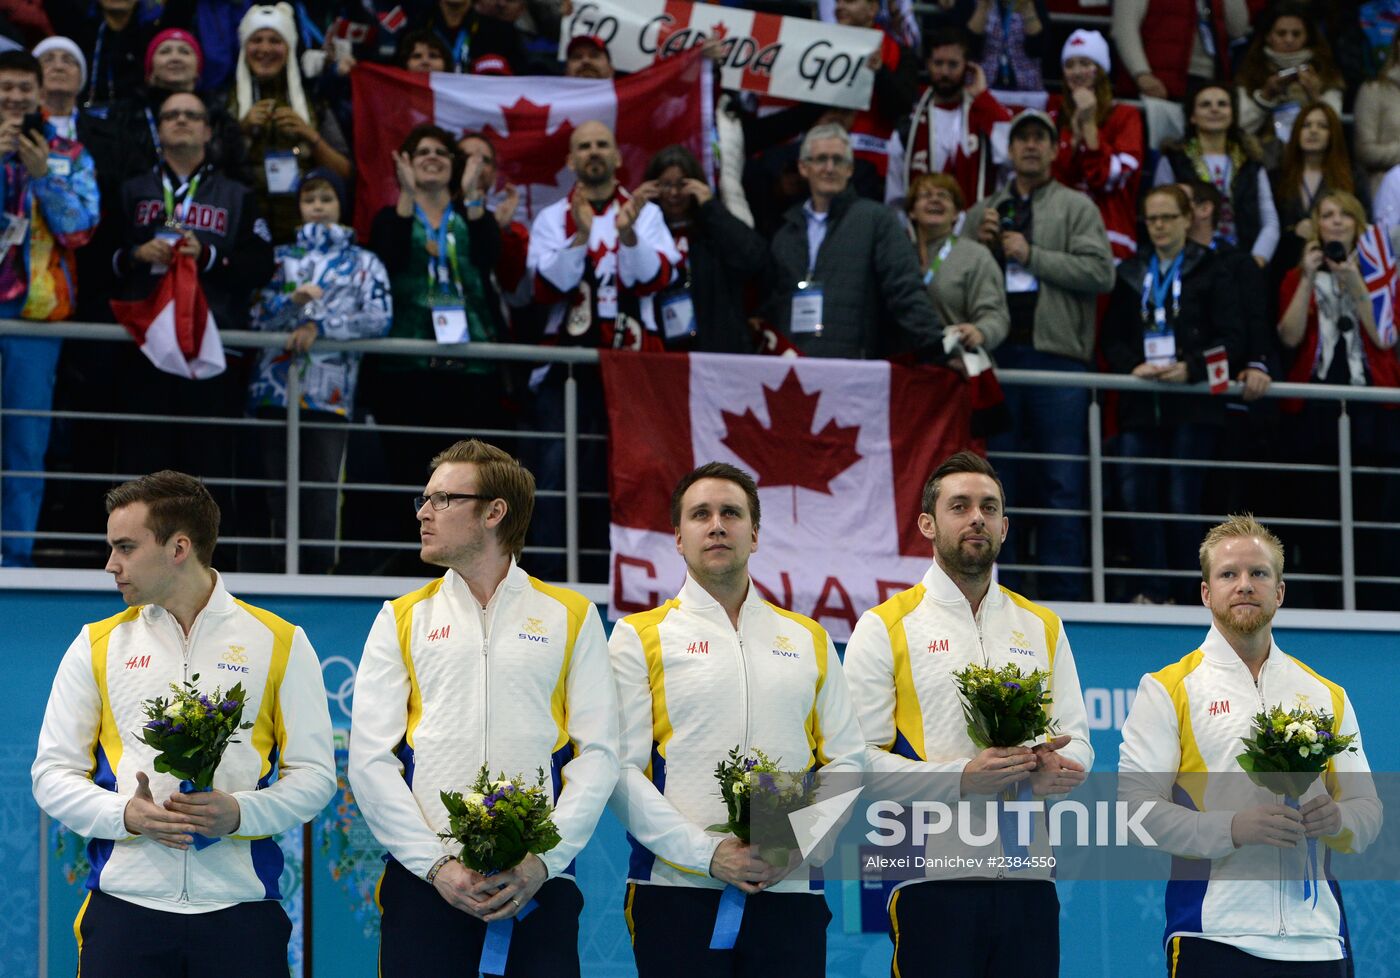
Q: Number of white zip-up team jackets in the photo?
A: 5